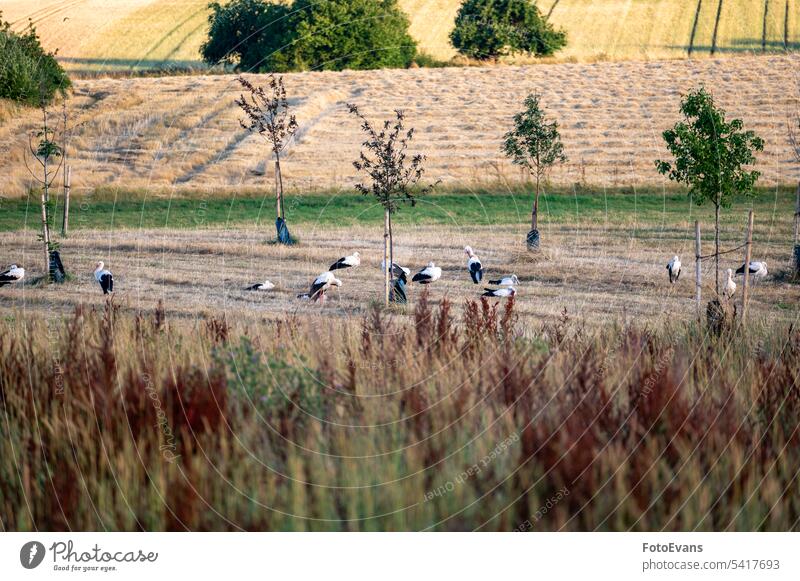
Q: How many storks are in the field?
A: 13